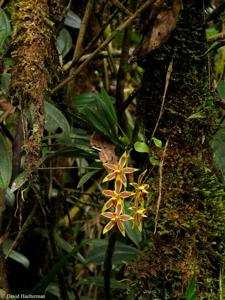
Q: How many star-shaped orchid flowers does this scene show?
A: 5